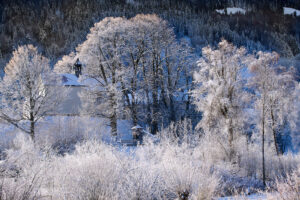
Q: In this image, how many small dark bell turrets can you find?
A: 1